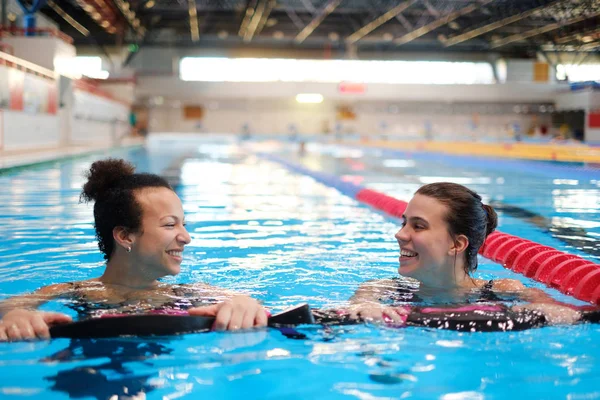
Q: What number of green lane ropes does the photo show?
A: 0